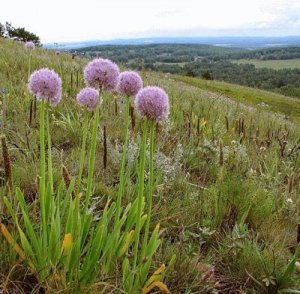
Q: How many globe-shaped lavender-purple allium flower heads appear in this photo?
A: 6